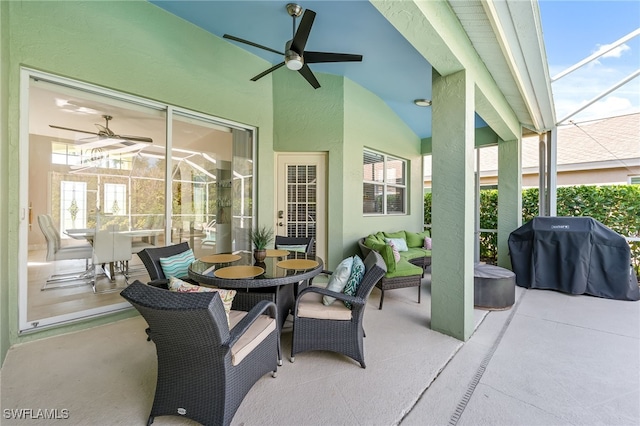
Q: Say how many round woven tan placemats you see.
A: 4